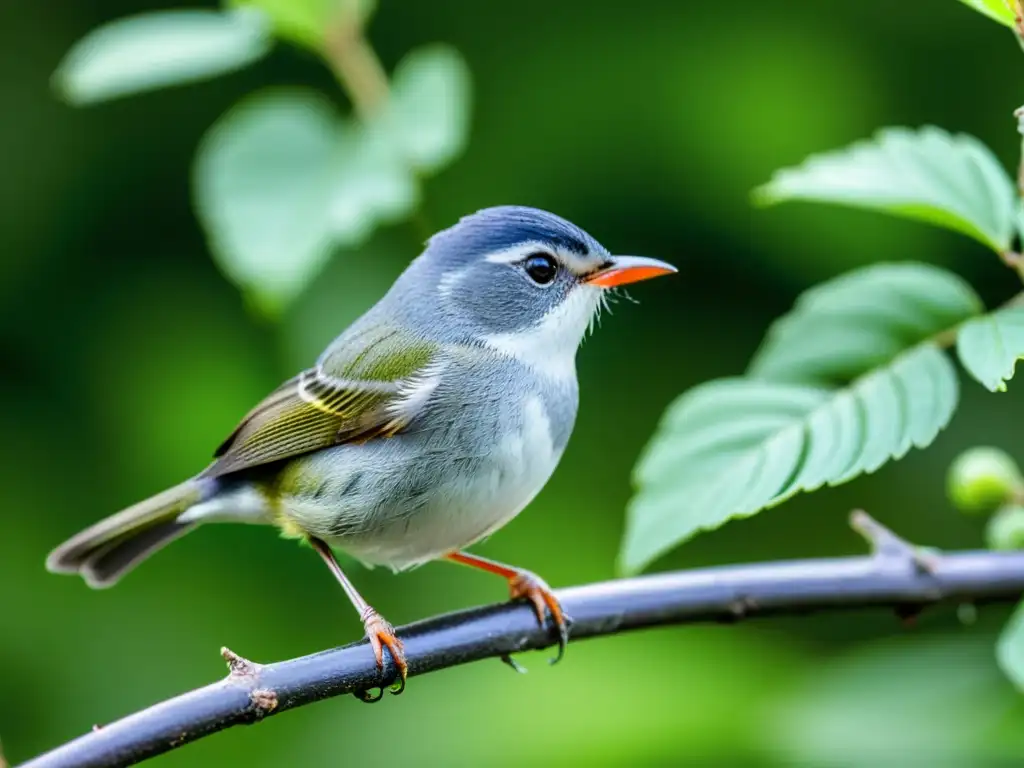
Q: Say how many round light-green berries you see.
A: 2